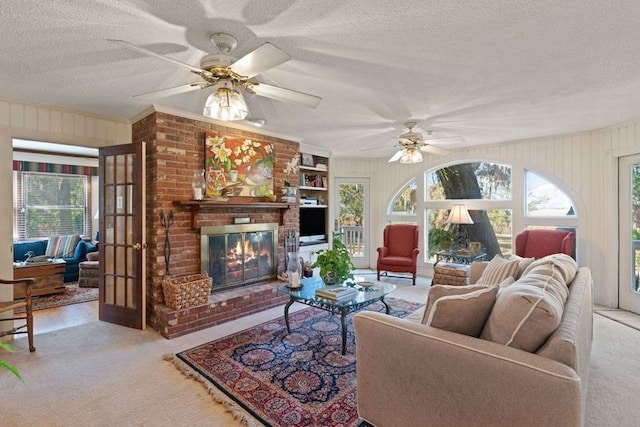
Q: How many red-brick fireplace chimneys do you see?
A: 1